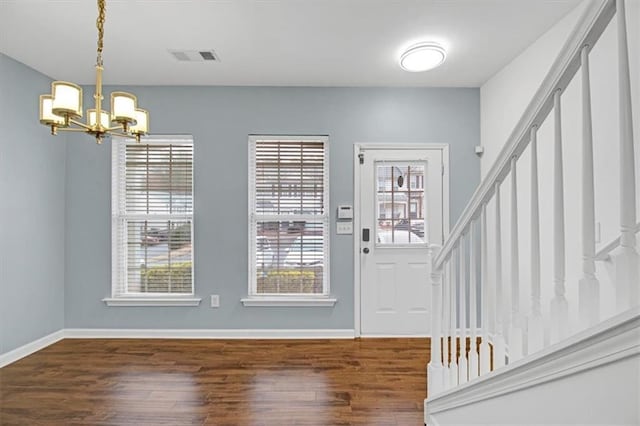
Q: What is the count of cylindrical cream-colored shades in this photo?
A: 5